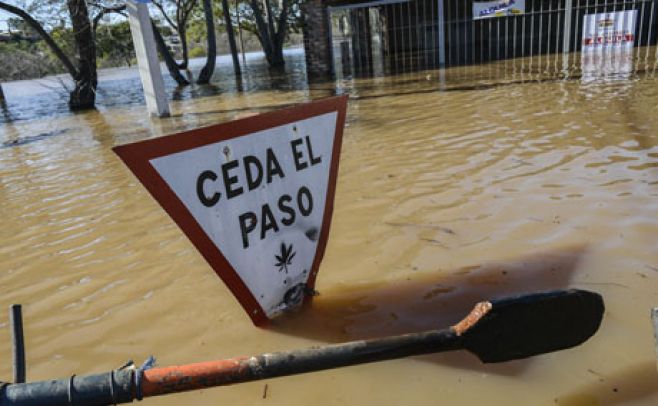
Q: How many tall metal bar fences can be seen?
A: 1